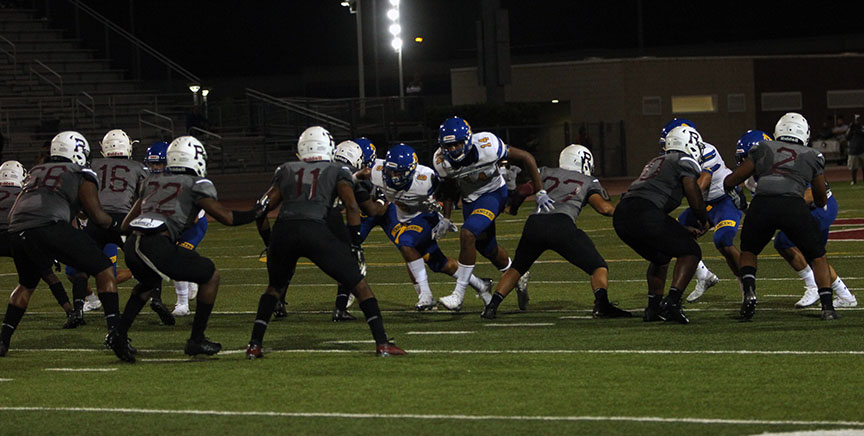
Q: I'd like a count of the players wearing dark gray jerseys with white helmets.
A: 9